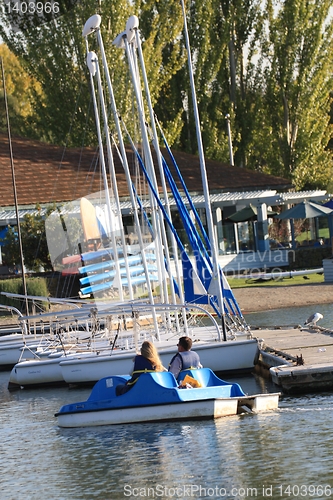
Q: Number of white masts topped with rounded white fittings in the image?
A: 4